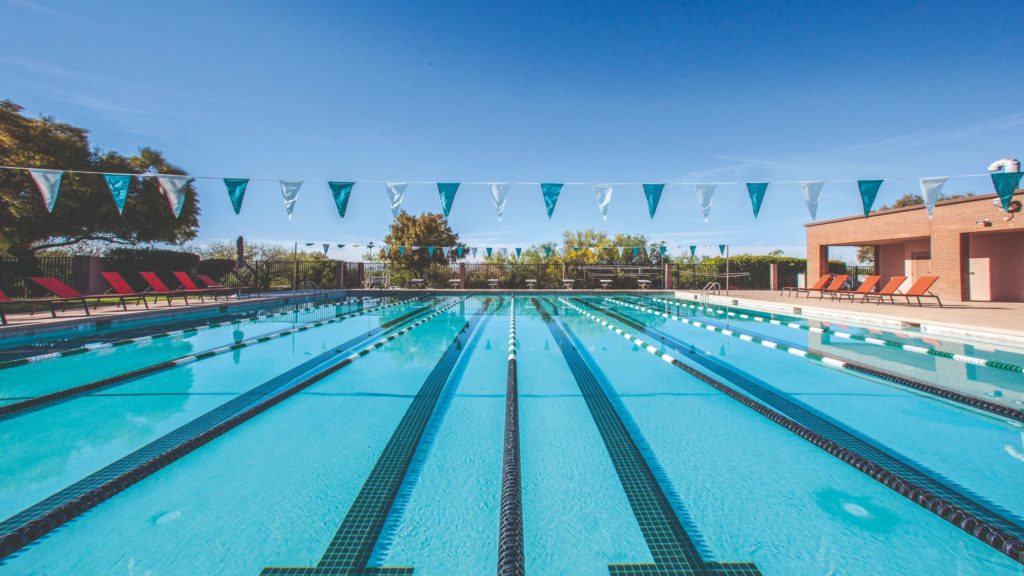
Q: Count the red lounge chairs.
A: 11